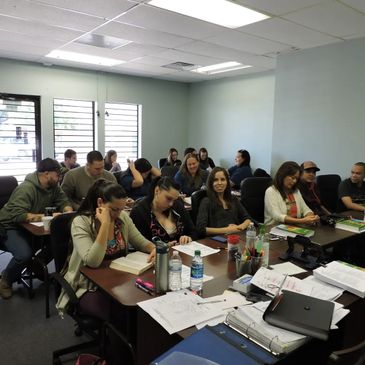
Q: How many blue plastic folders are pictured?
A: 1